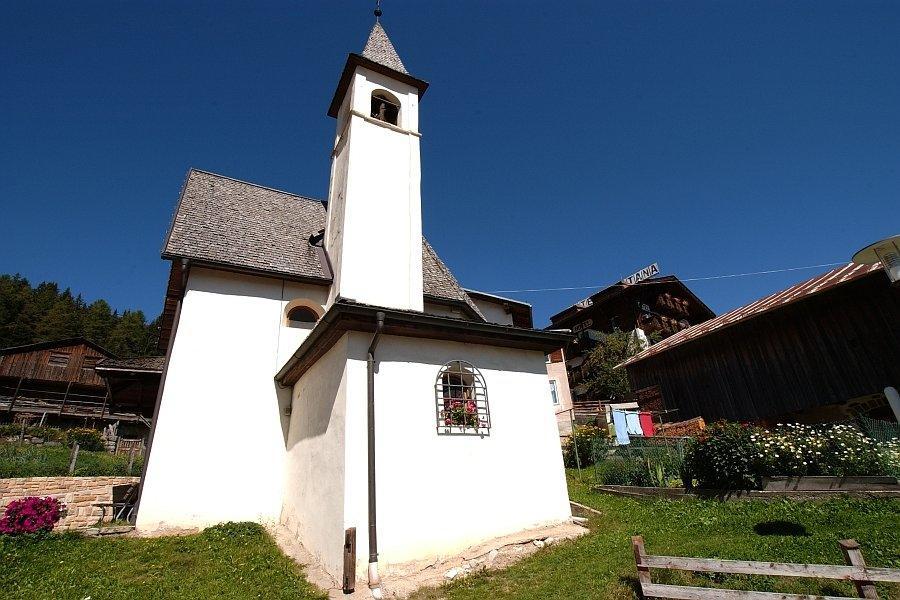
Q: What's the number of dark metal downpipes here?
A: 2